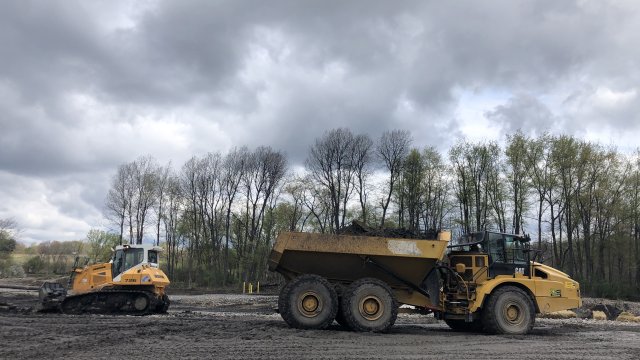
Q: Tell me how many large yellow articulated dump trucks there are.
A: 1